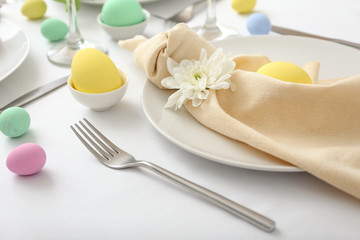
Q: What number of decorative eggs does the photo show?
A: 9